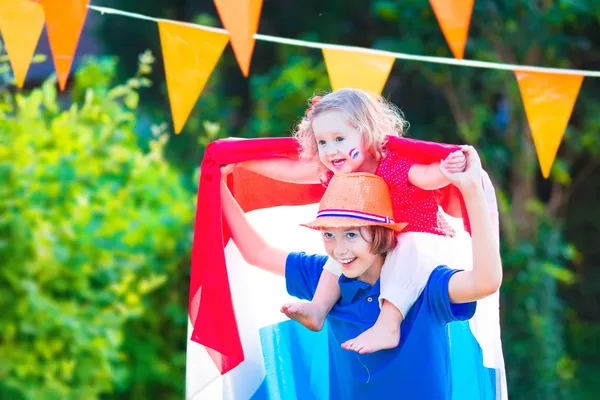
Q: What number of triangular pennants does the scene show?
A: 7